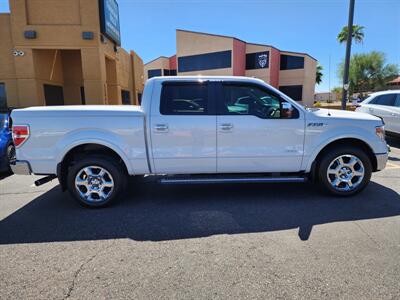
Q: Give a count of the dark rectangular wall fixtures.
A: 2